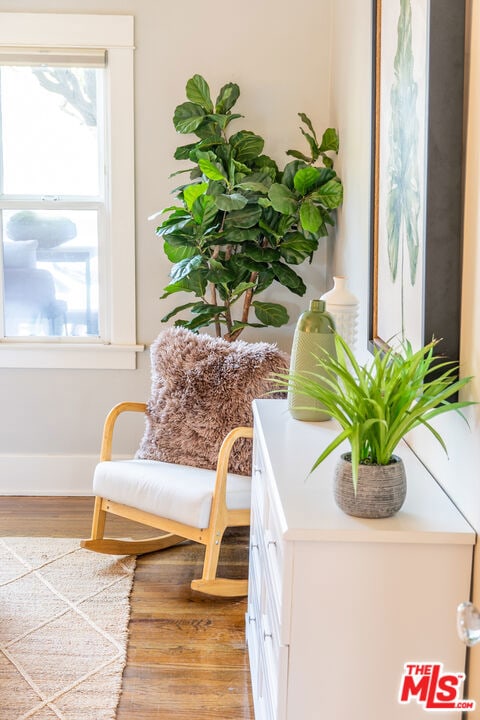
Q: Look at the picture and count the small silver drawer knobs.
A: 5